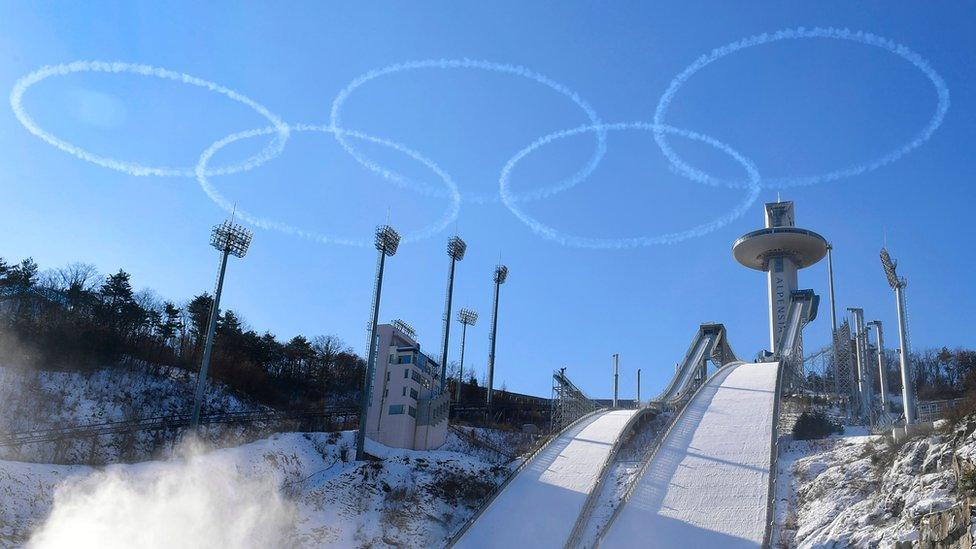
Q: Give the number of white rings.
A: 5